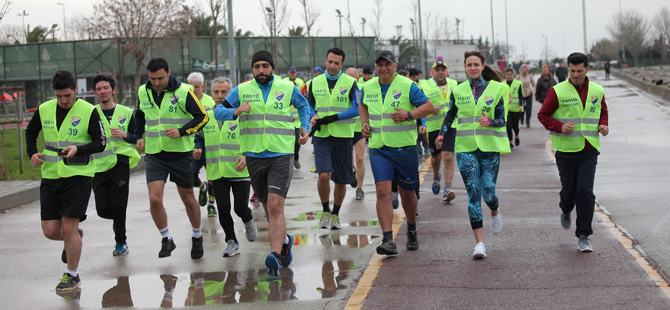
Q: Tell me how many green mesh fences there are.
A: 1